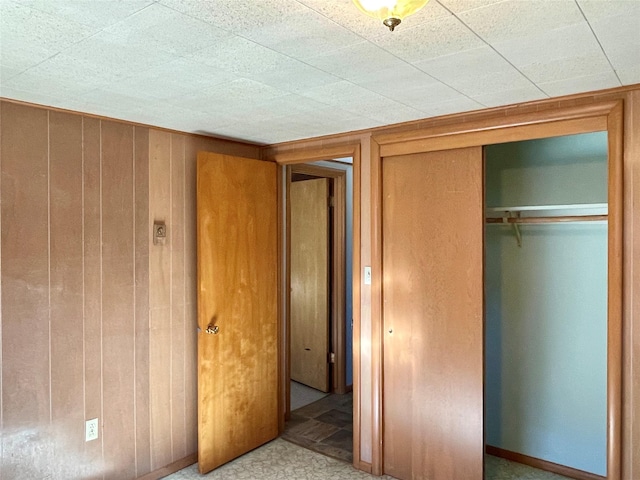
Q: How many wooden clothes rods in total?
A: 1